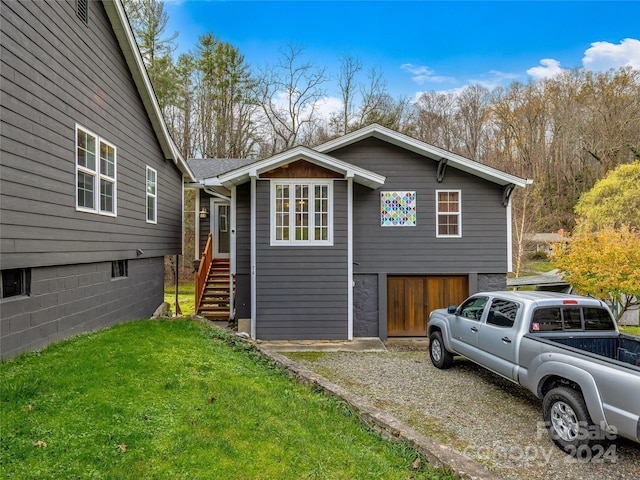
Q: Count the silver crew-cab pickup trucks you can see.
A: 1